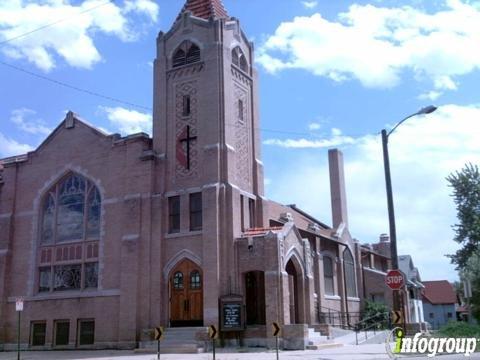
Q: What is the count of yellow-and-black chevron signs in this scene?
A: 4